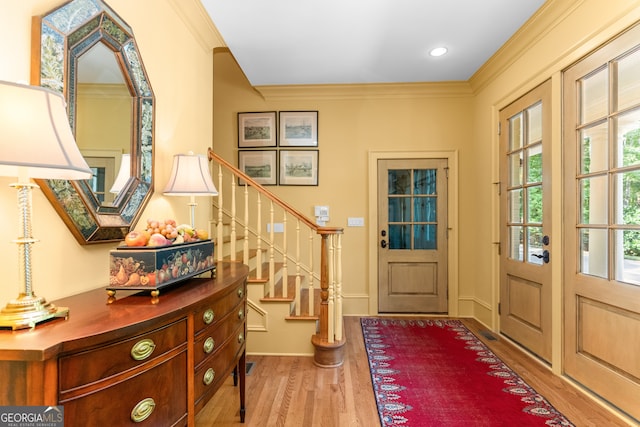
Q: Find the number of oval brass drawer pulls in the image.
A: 8